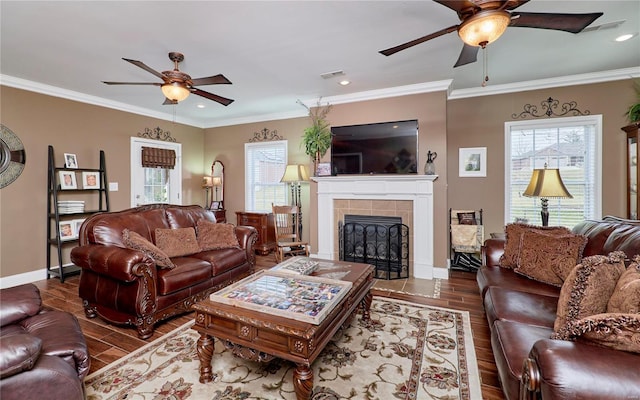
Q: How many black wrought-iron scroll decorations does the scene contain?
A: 3